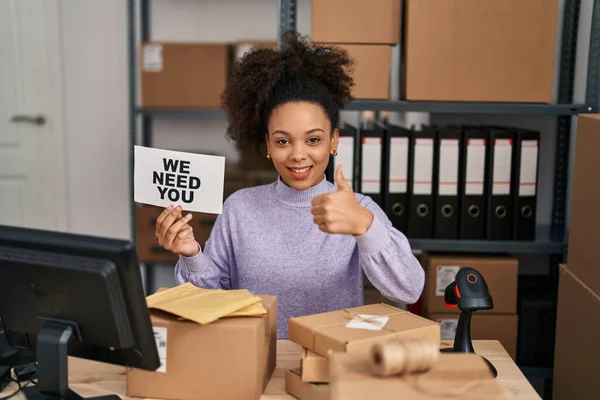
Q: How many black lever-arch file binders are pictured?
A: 8